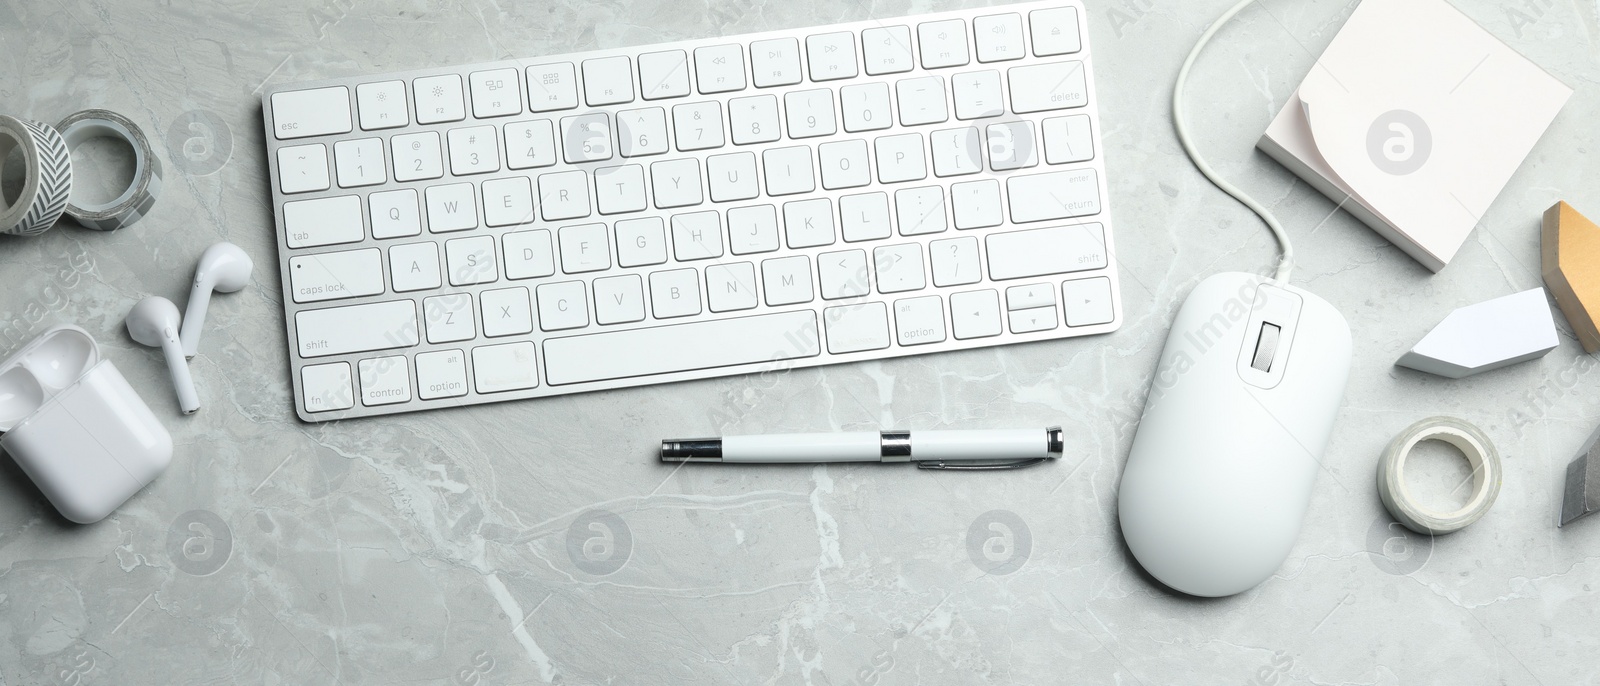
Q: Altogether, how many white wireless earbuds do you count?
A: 2